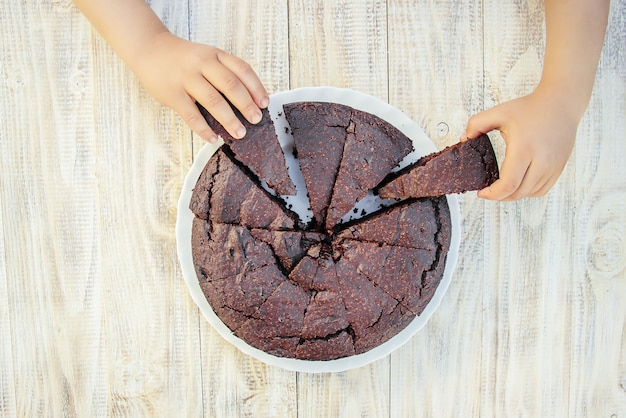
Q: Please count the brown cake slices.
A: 12